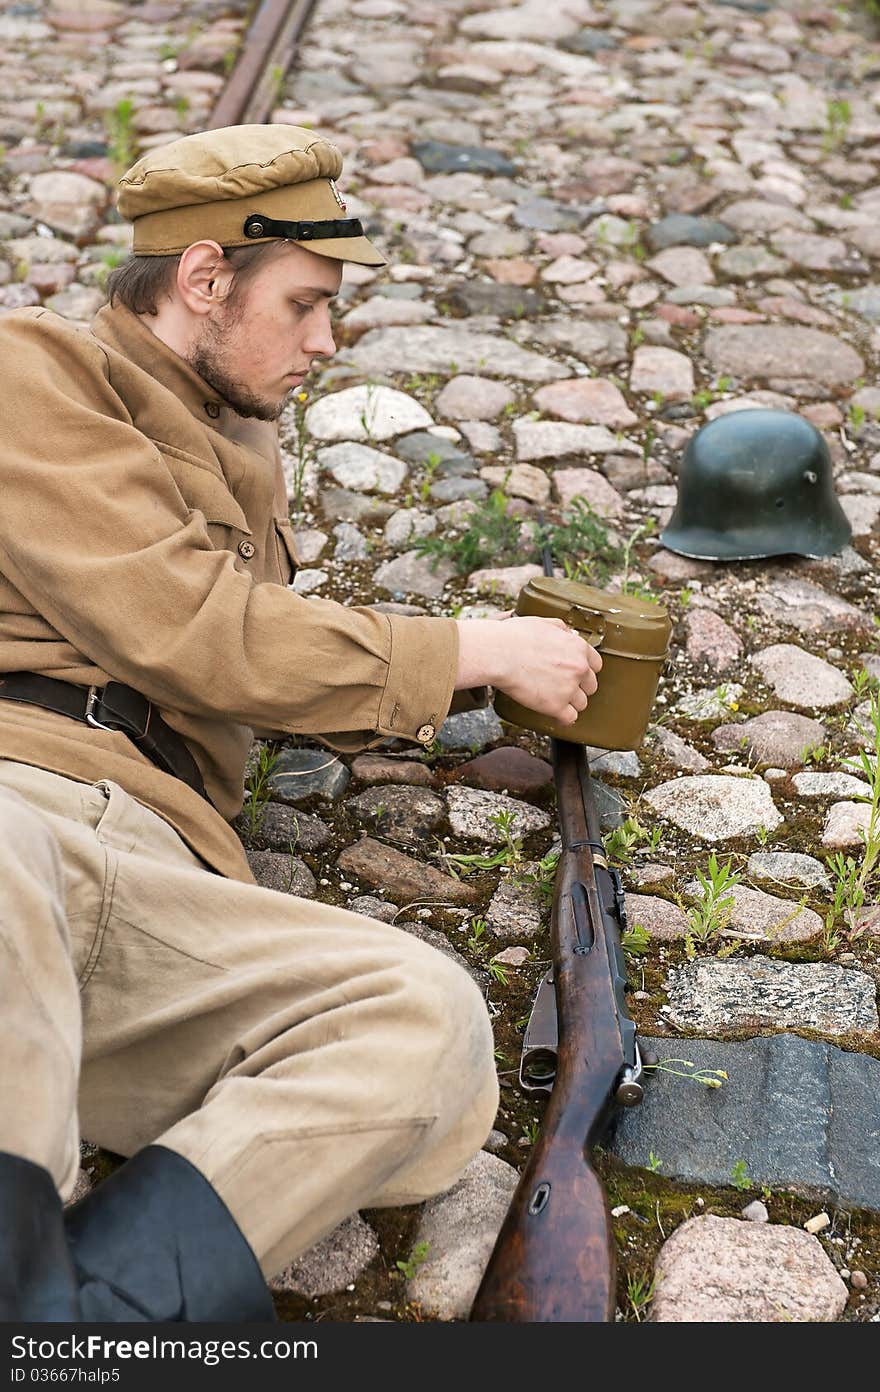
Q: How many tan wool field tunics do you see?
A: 1